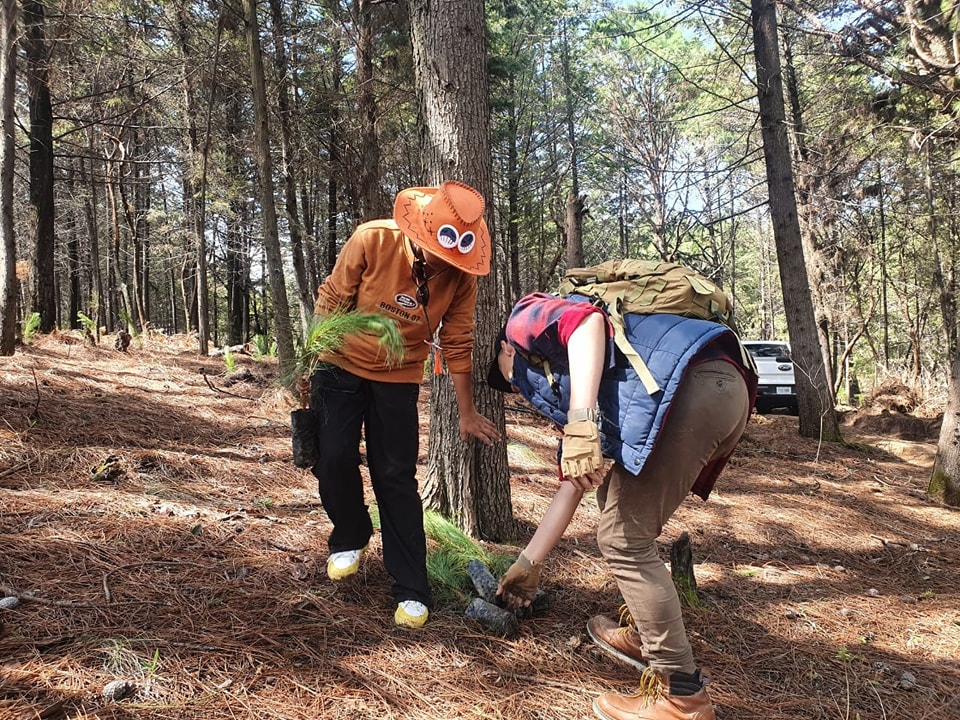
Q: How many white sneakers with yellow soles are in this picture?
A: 2